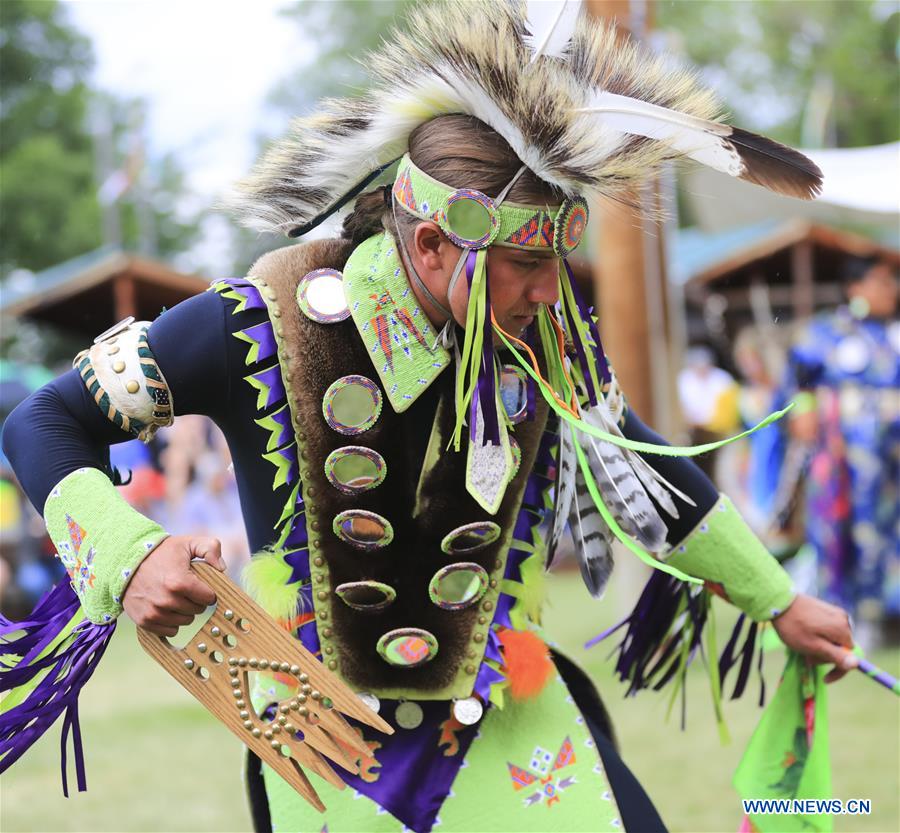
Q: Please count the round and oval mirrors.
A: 11